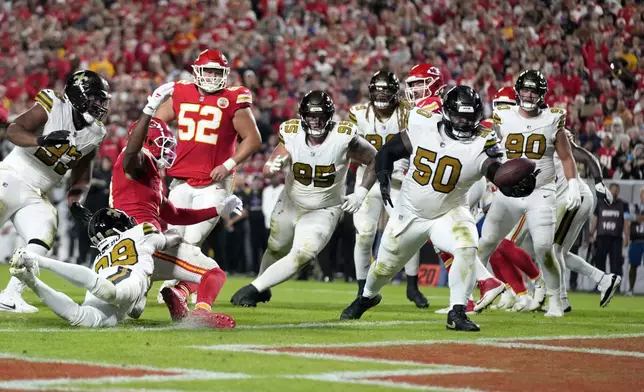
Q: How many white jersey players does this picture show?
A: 7